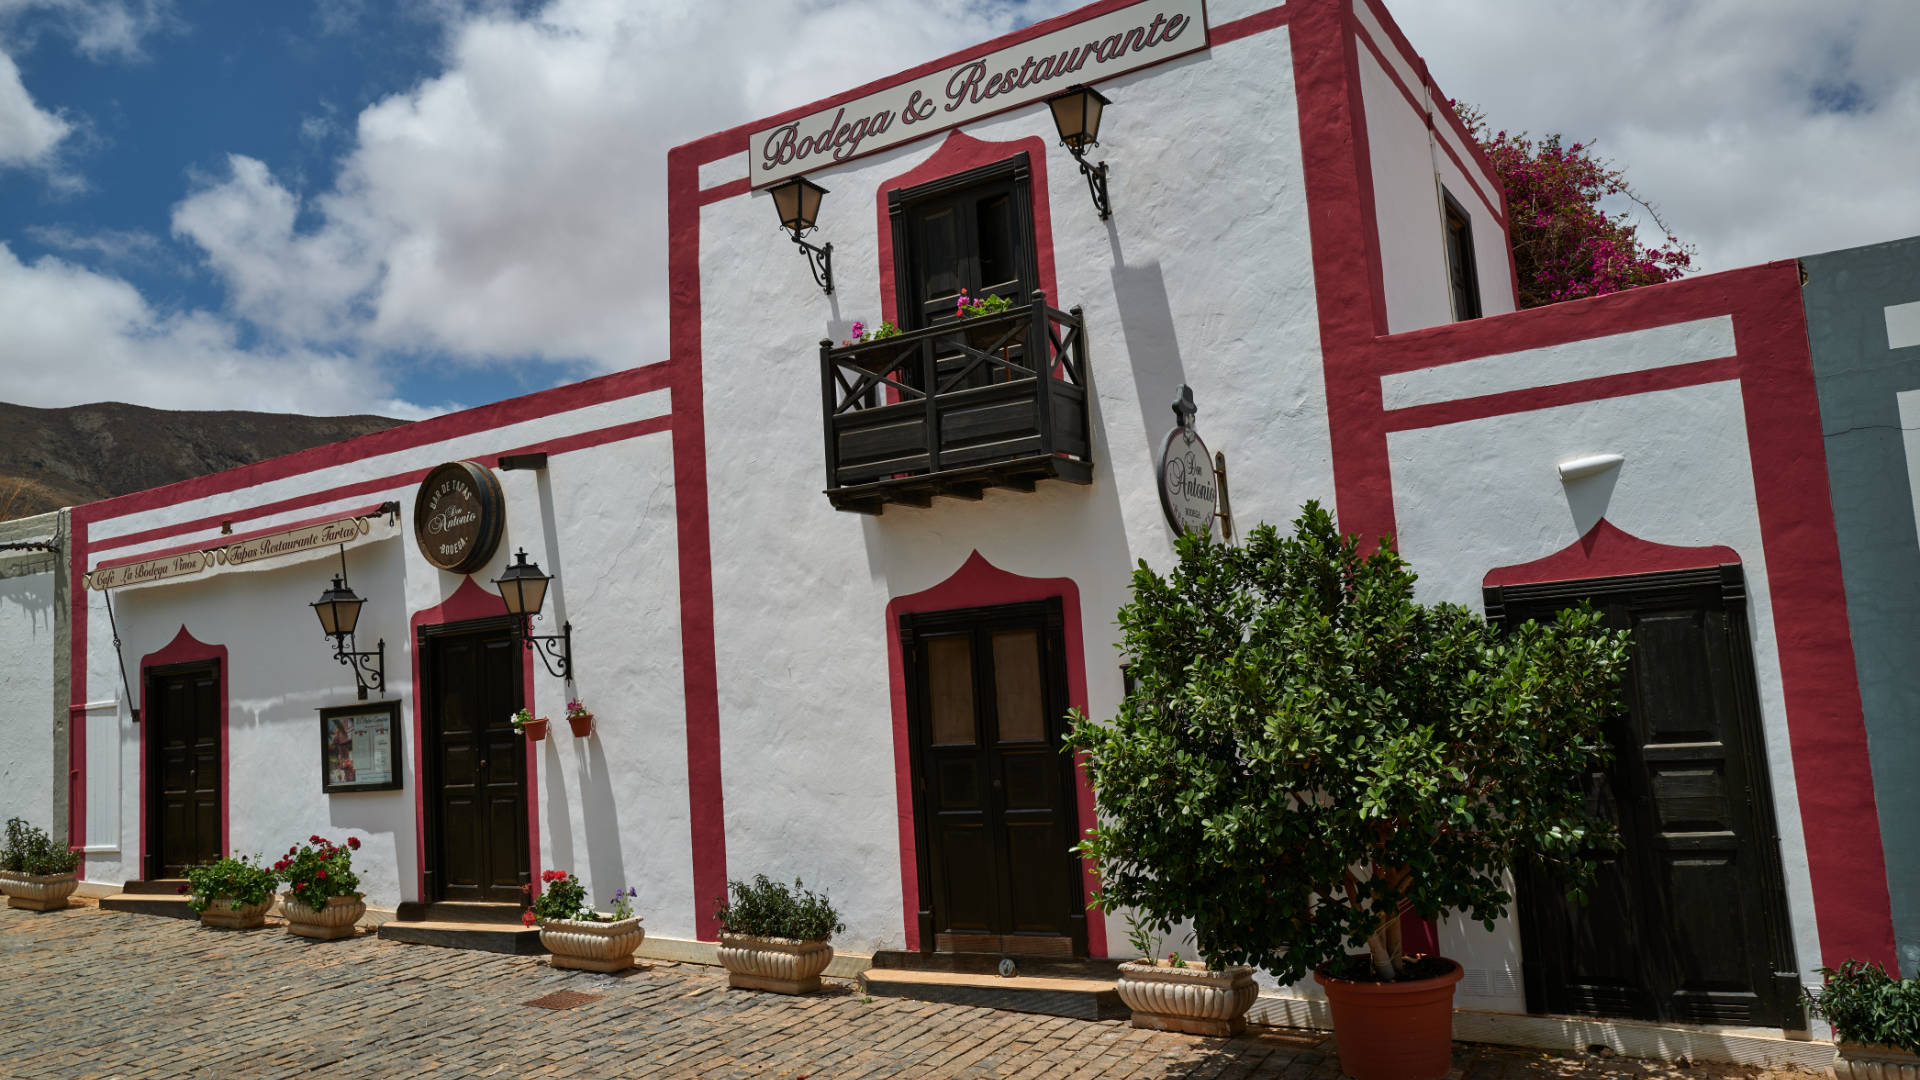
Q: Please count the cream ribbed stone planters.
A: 7